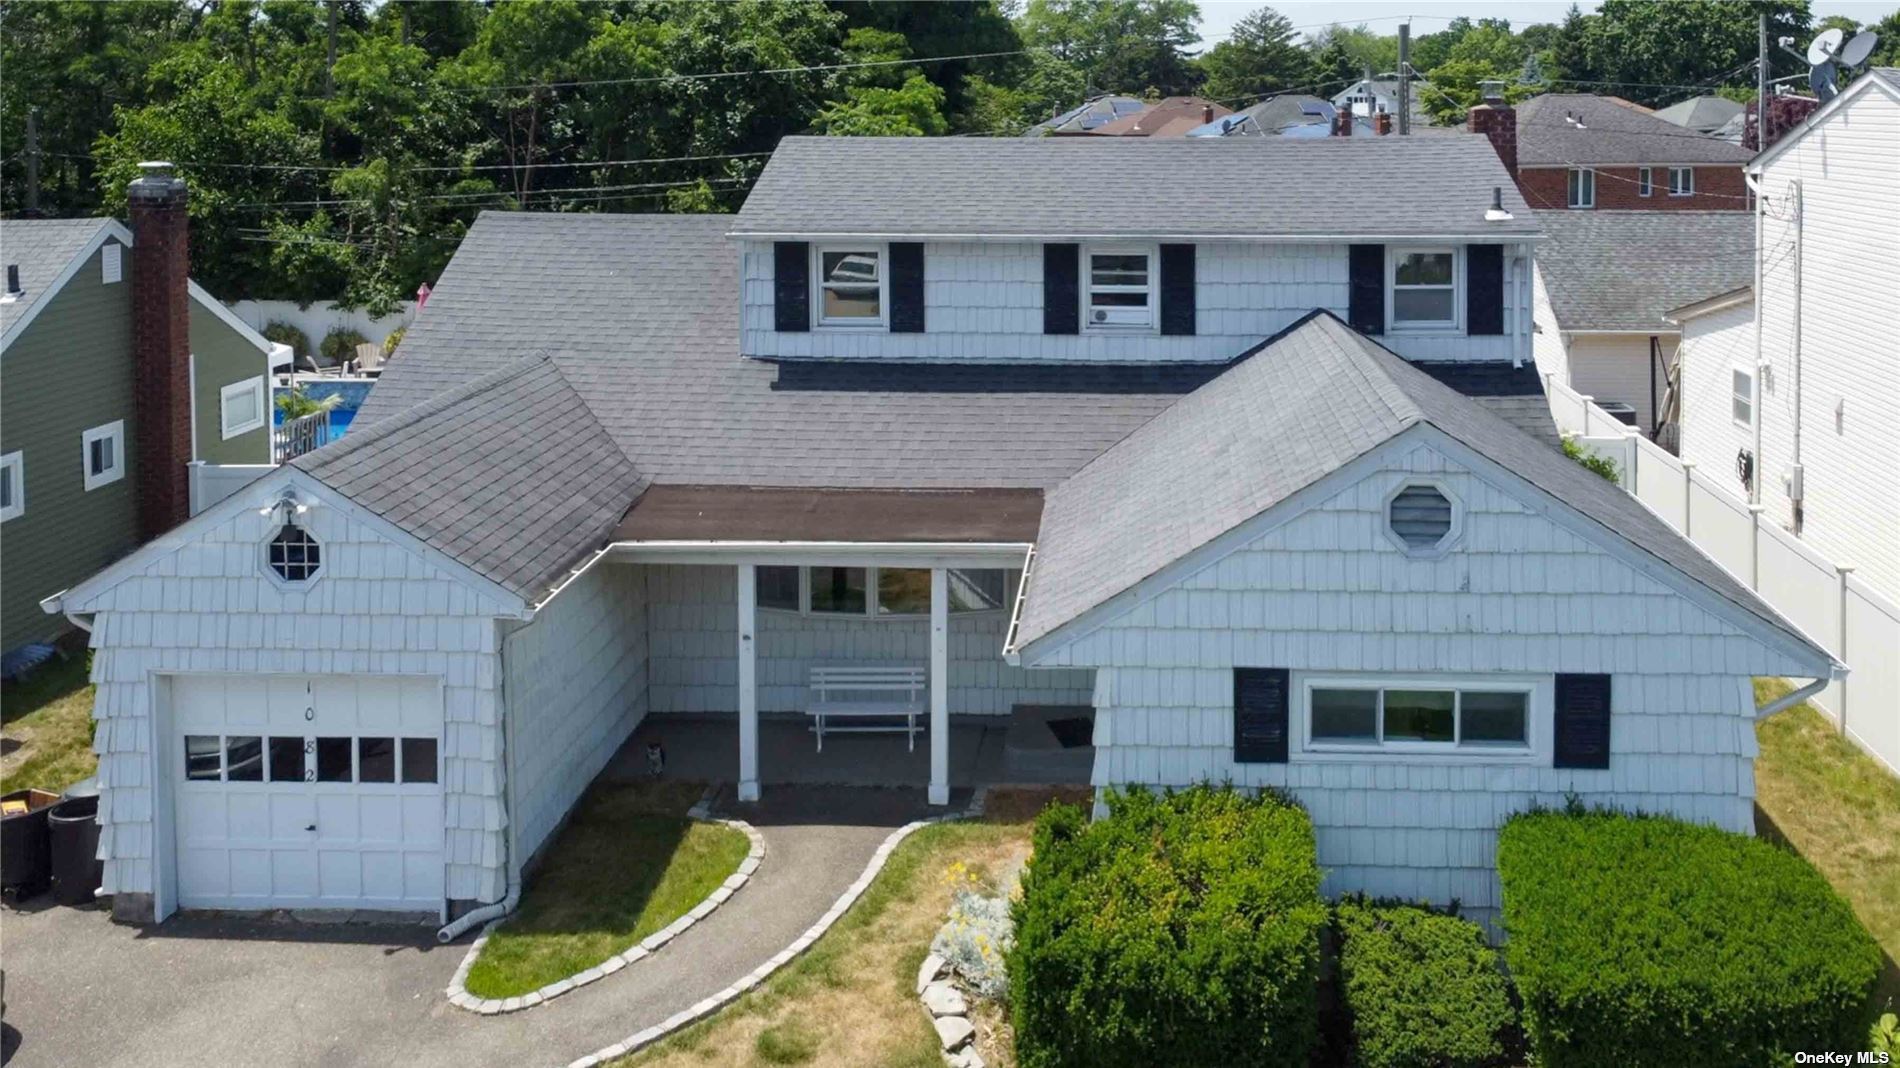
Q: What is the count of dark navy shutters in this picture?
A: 8